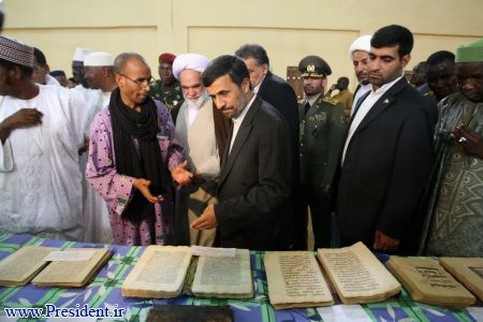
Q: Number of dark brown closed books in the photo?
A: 1